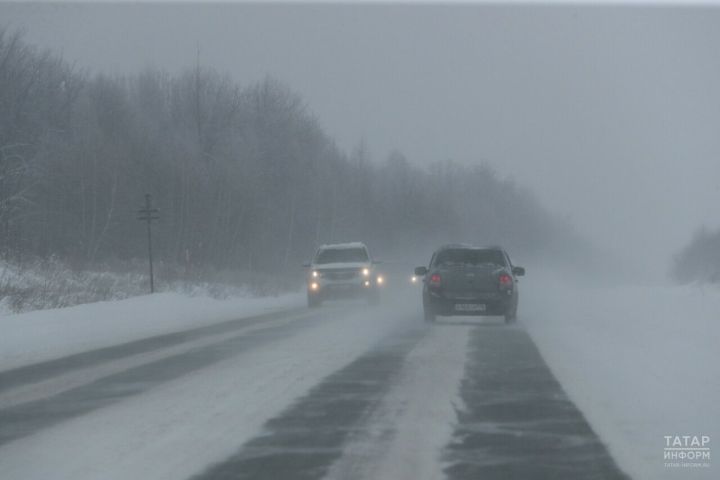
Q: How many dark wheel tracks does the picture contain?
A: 4